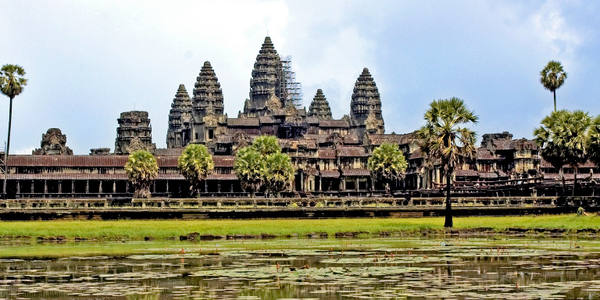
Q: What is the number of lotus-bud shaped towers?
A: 5